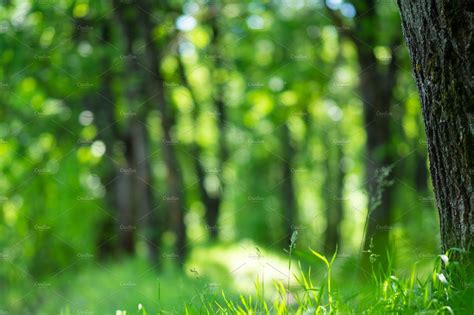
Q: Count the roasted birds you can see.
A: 0